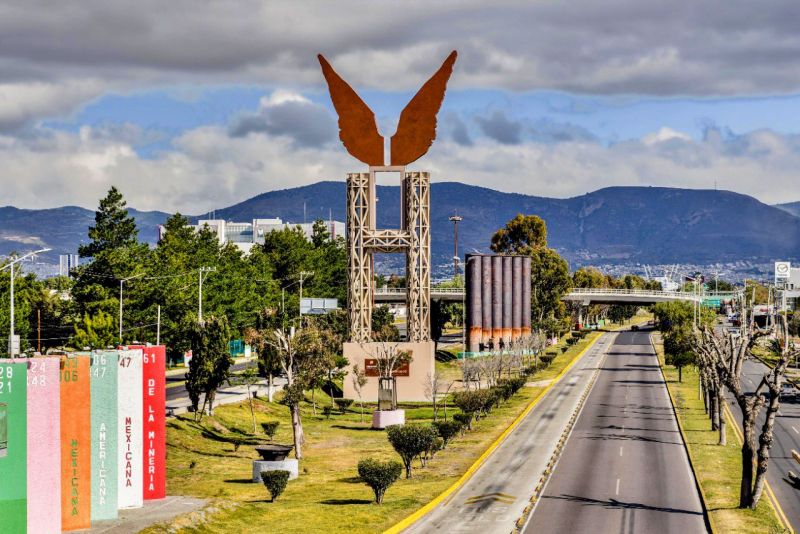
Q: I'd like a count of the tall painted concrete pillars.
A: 6